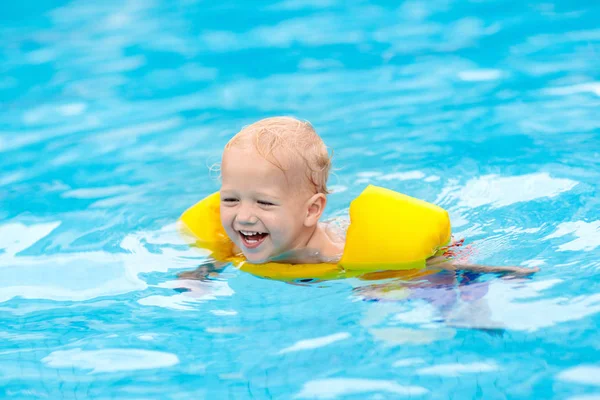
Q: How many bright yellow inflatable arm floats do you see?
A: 2